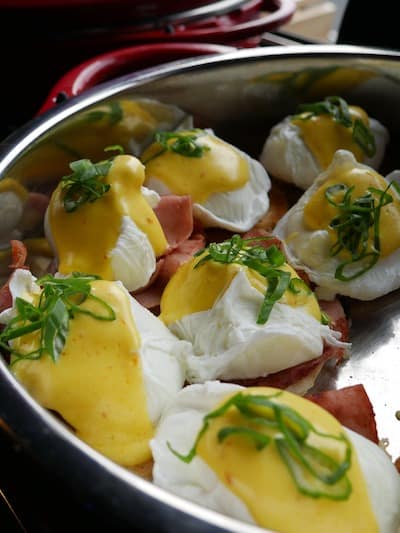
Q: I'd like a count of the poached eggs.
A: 7